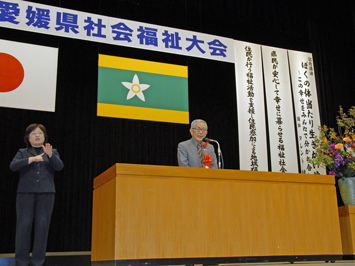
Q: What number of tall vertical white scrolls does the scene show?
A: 3